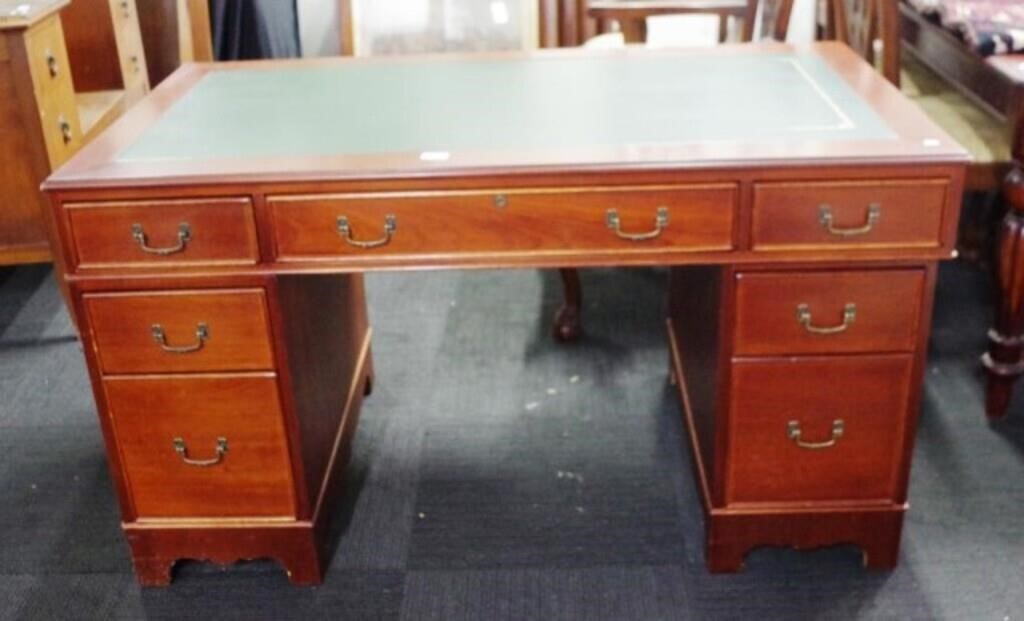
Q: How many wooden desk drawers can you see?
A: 7